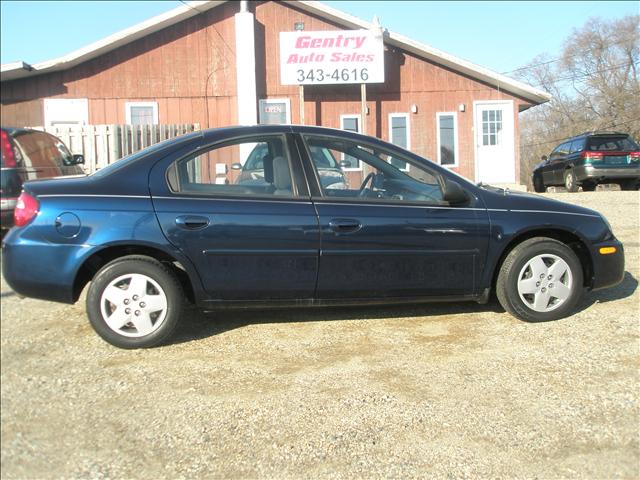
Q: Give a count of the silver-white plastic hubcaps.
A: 2